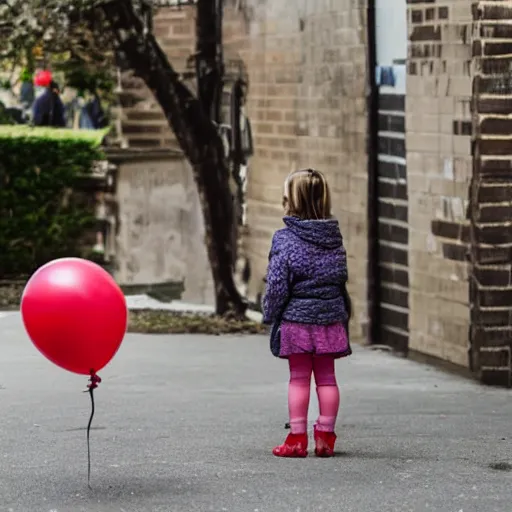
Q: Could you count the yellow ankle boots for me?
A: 0